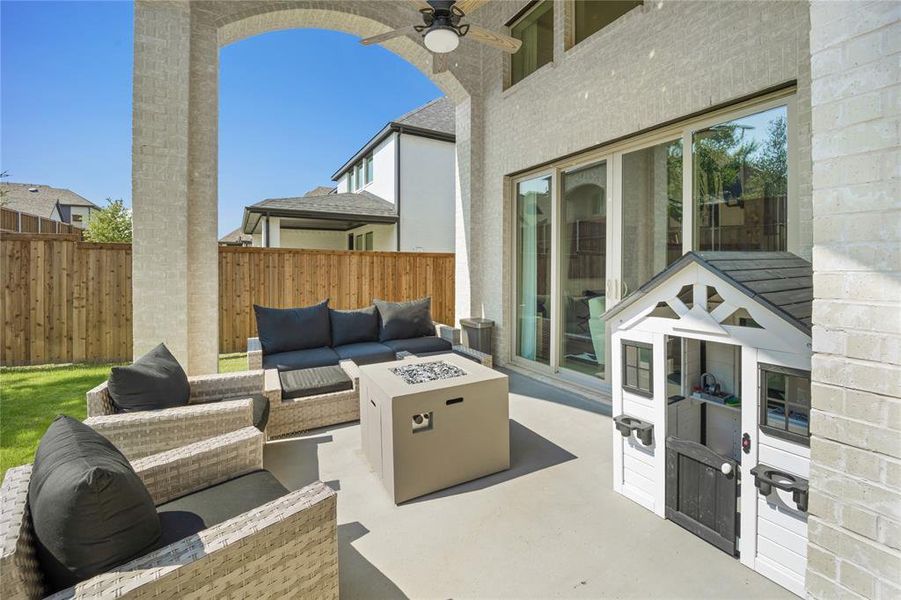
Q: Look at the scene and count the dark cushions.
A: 11